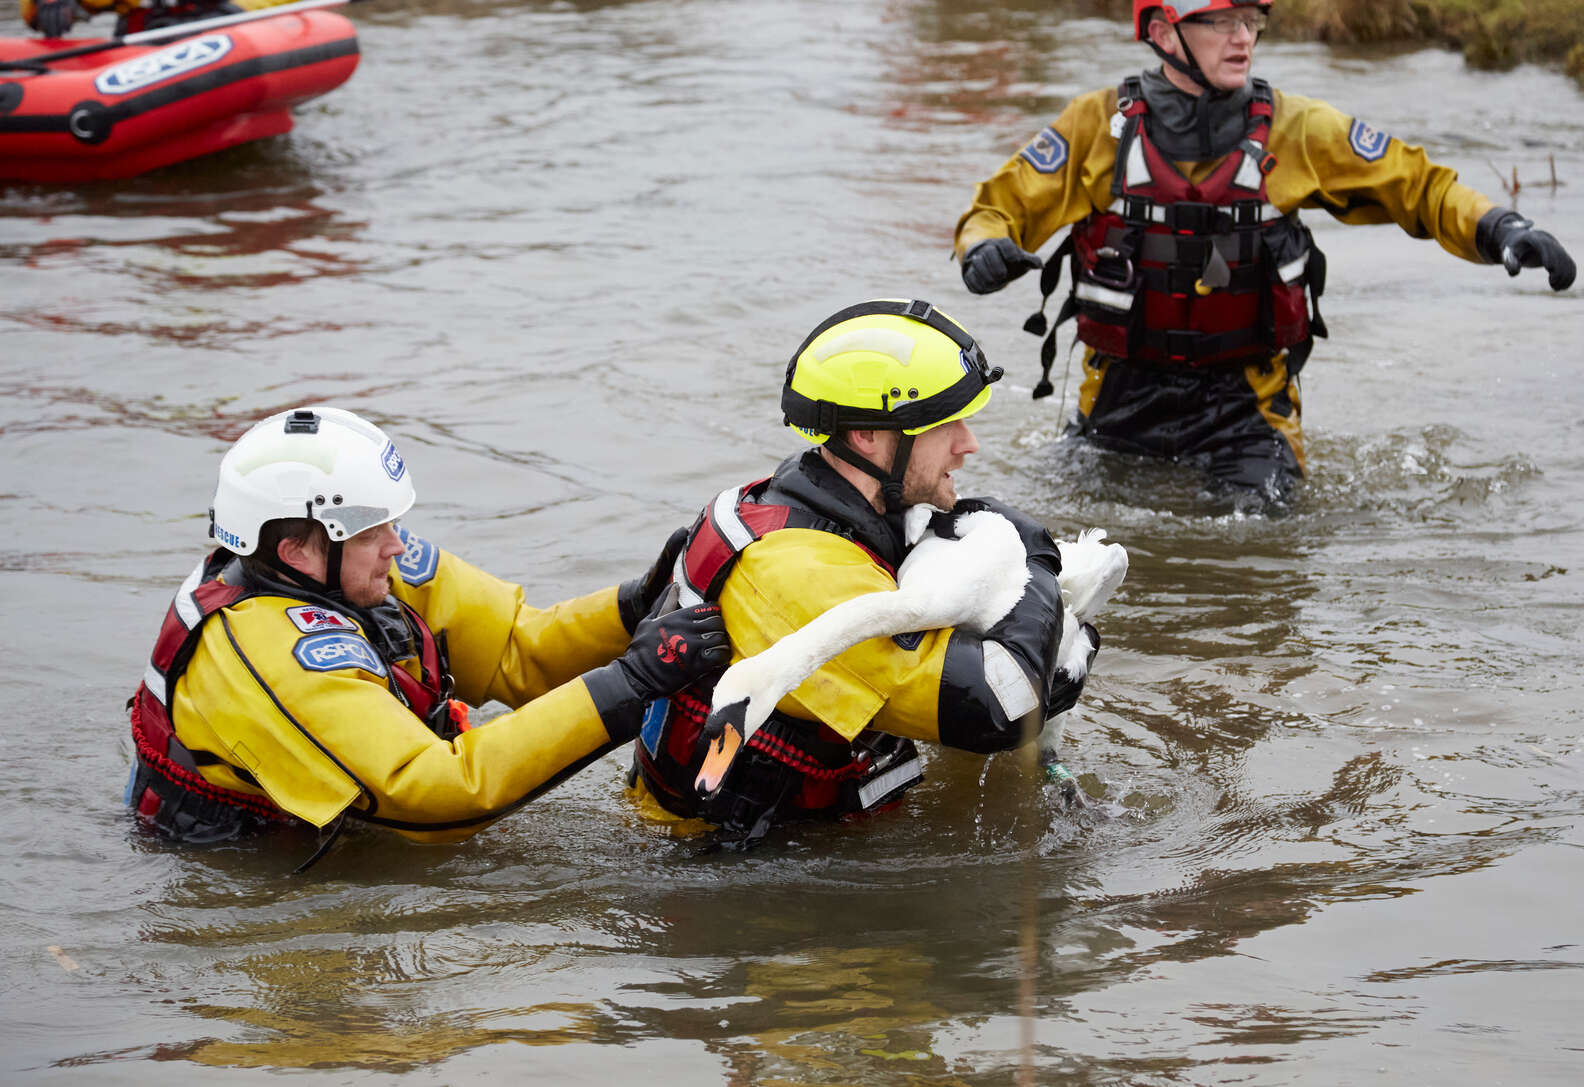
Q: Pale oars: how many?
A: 1